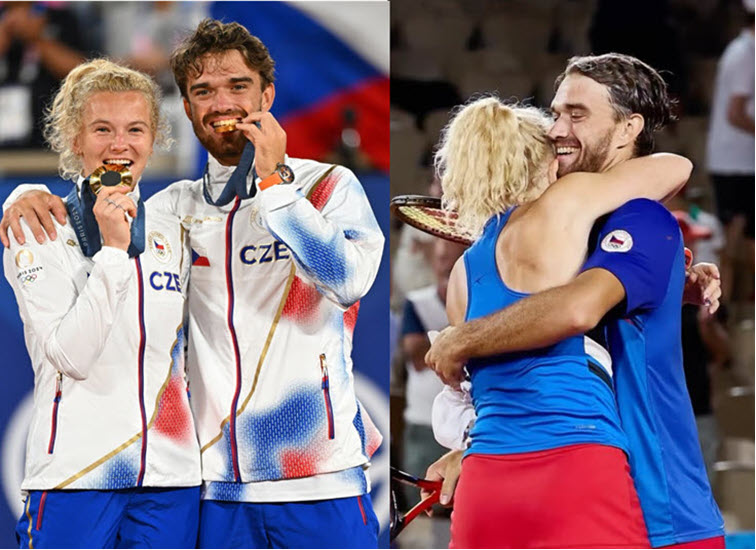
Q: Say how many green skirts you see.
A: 0